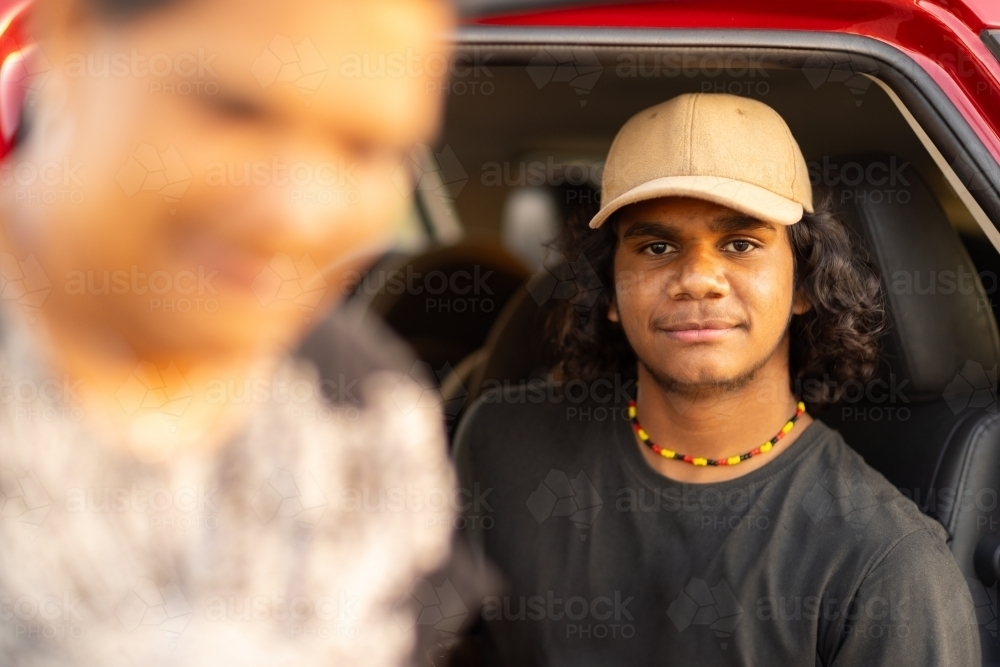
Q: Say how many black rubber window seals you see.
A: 1